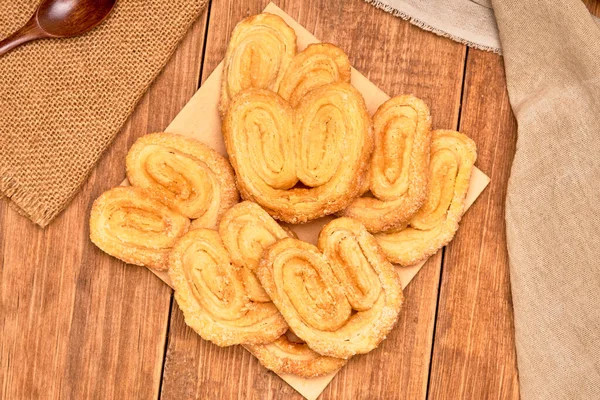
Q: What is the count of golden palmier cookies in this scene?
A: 8